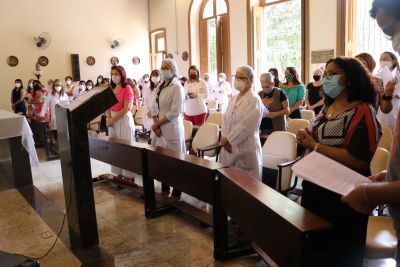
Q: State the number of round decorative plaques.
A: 7